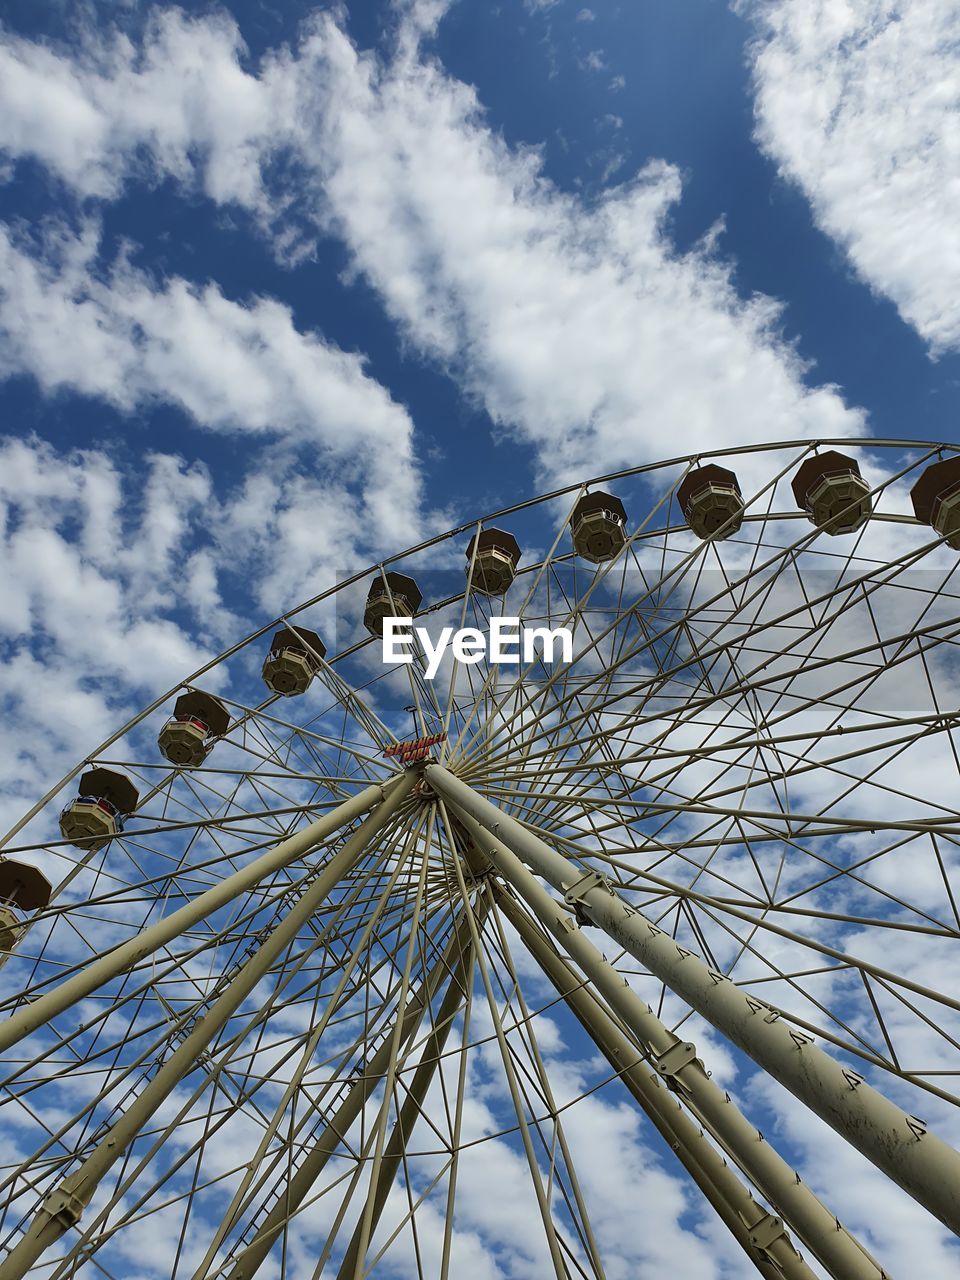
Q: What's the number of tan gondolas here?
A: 10